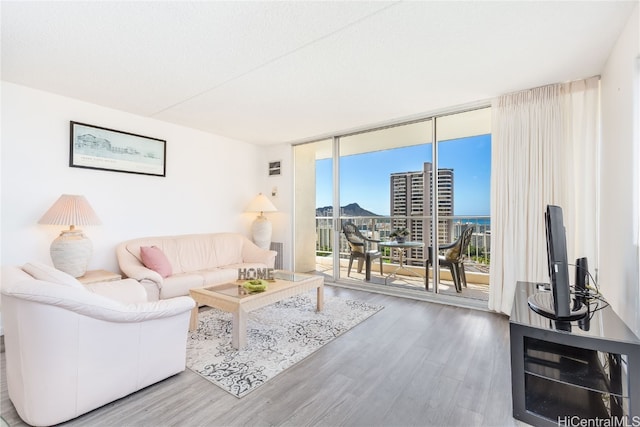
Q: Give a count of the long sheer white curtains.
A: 1